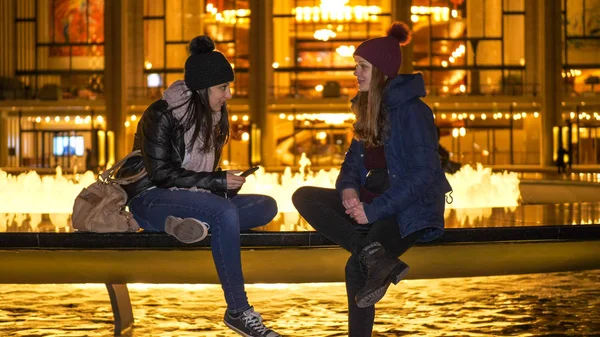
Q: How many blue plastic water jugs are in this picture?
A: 0